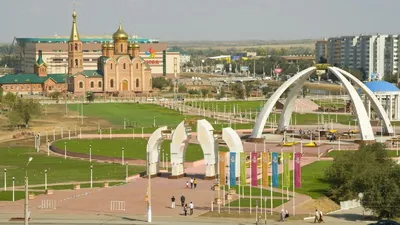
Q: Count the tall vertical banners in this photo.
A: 8